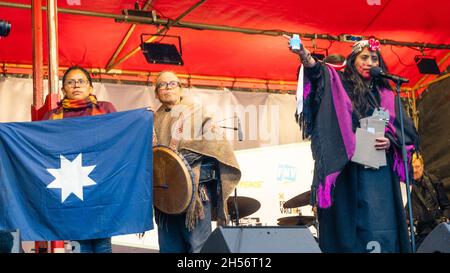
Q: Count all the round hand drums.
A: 1